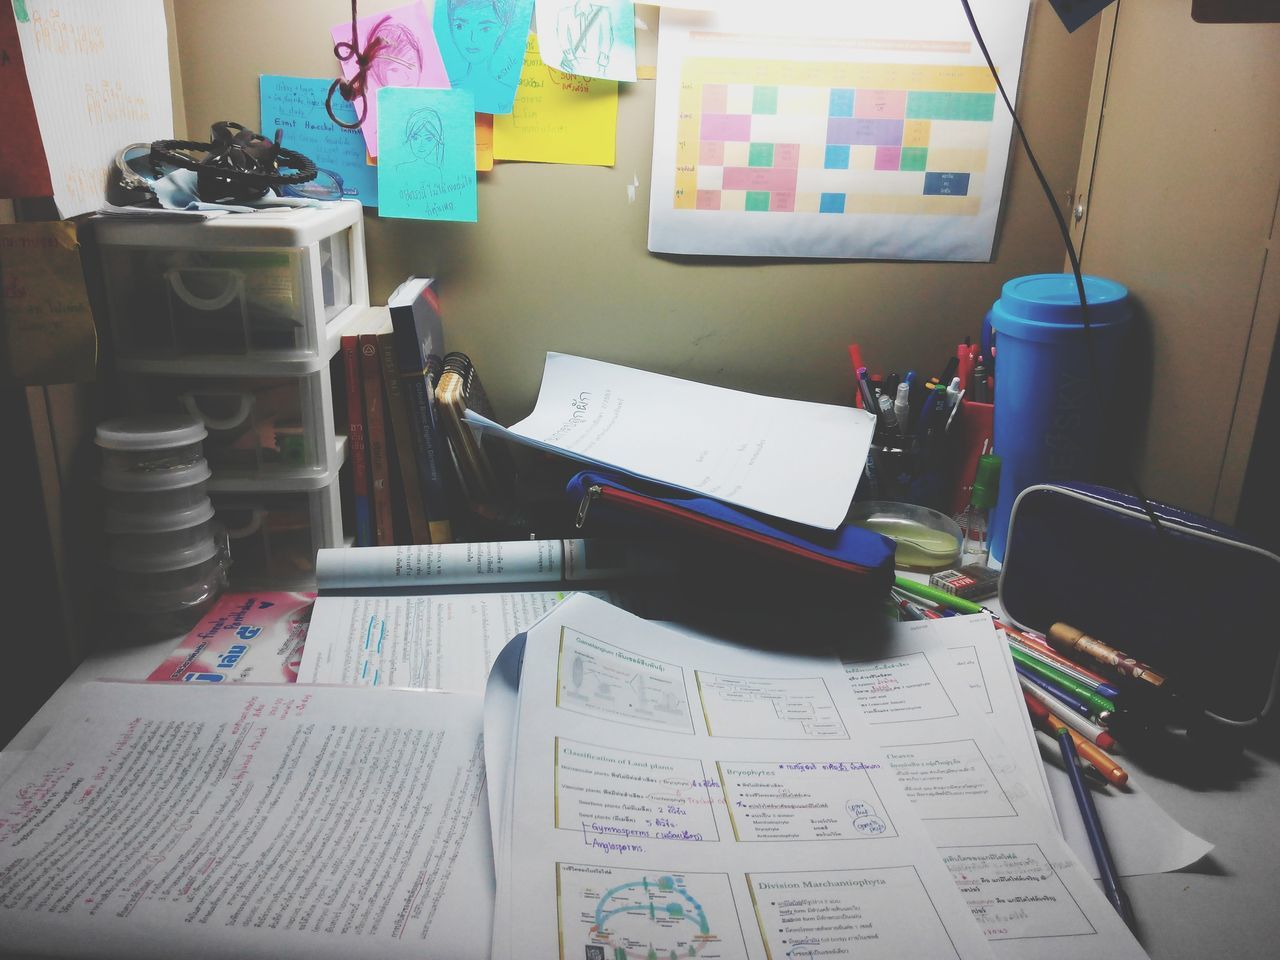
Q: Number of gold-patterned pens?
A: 1